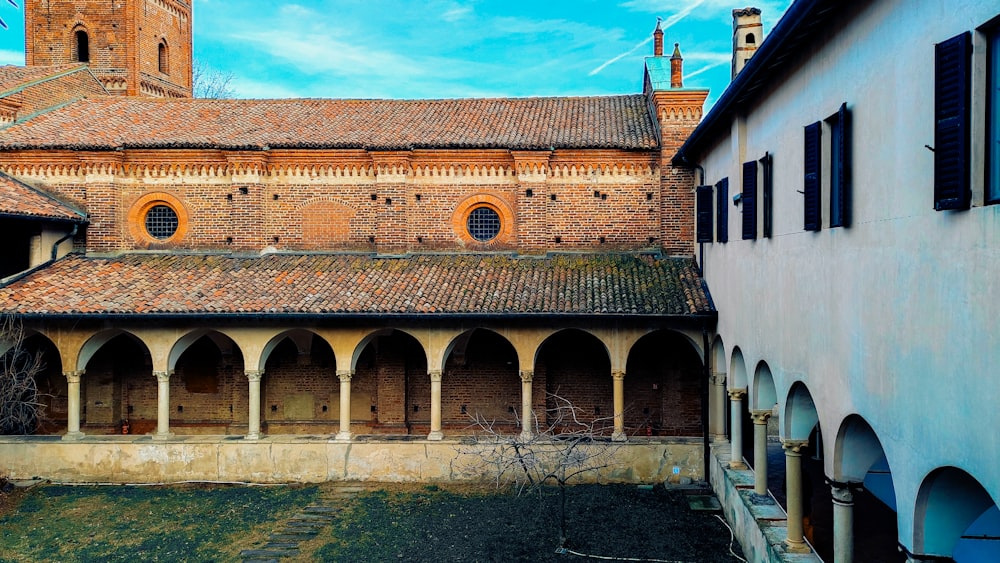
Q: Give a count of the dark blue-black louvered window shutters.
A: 7